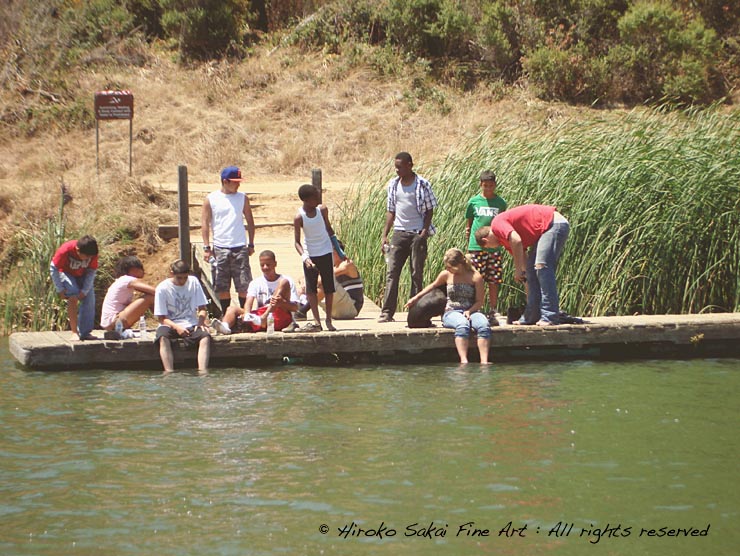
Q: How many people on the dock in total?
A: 11